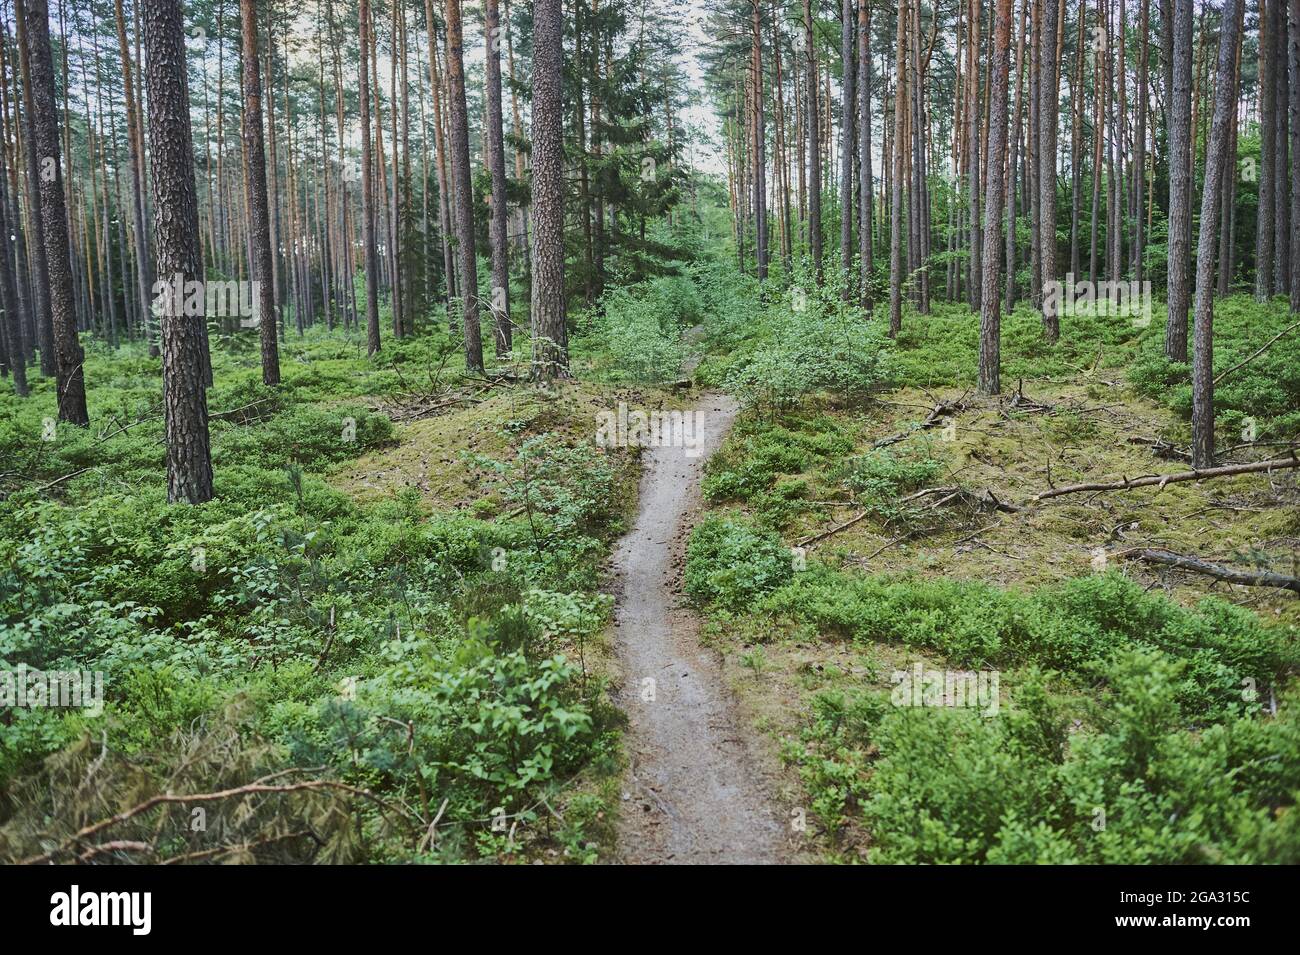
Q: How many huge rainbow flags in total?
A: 0